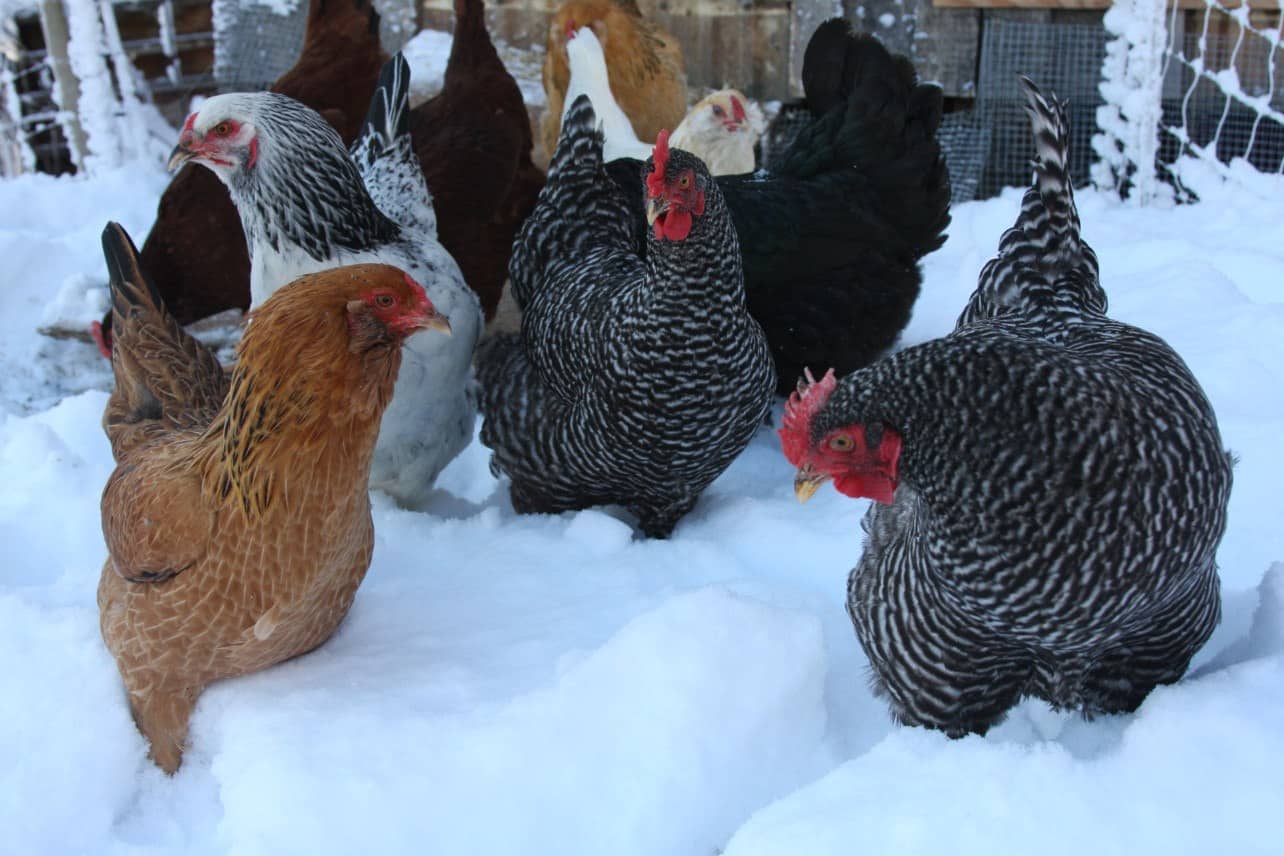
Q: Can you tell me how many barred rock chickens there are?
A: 2